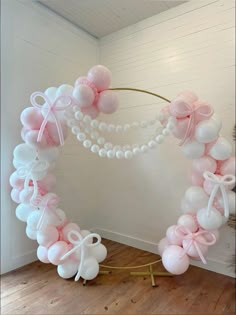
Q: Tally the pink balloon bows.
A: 4